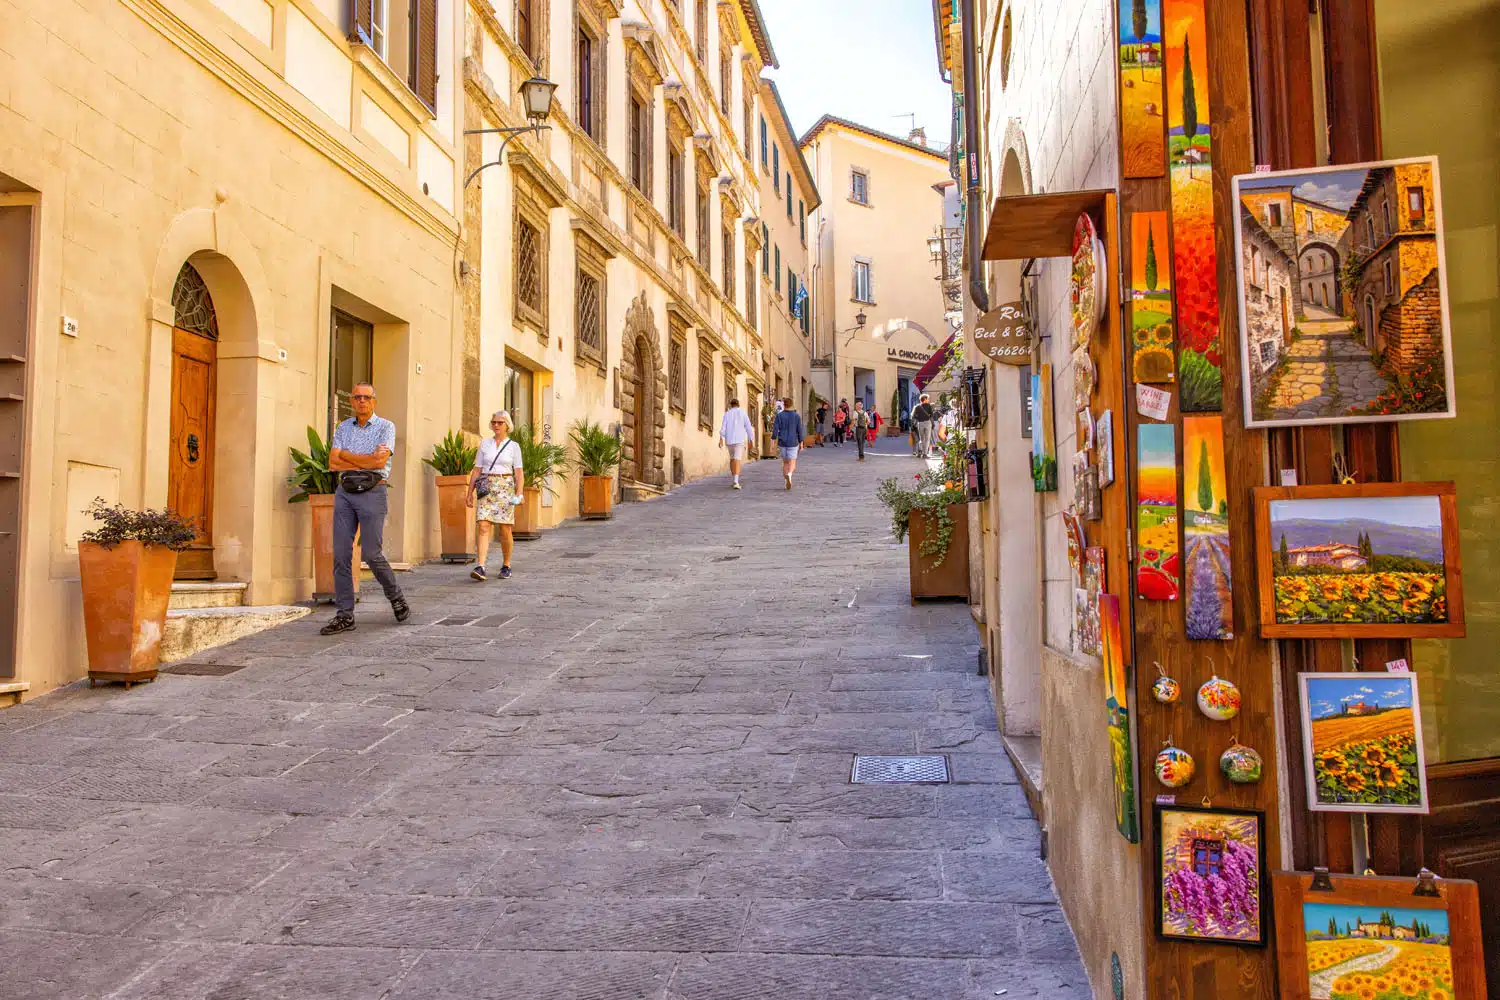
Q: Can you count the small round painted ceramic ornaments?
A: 4